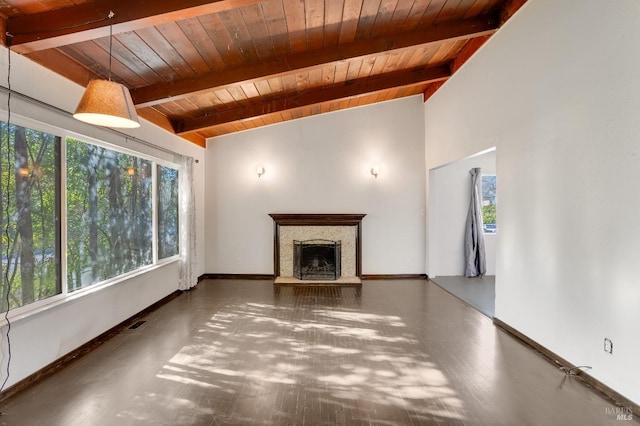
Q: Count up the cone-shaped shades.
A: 1